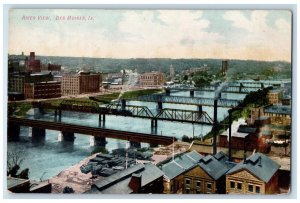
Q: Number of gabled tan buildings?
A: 2